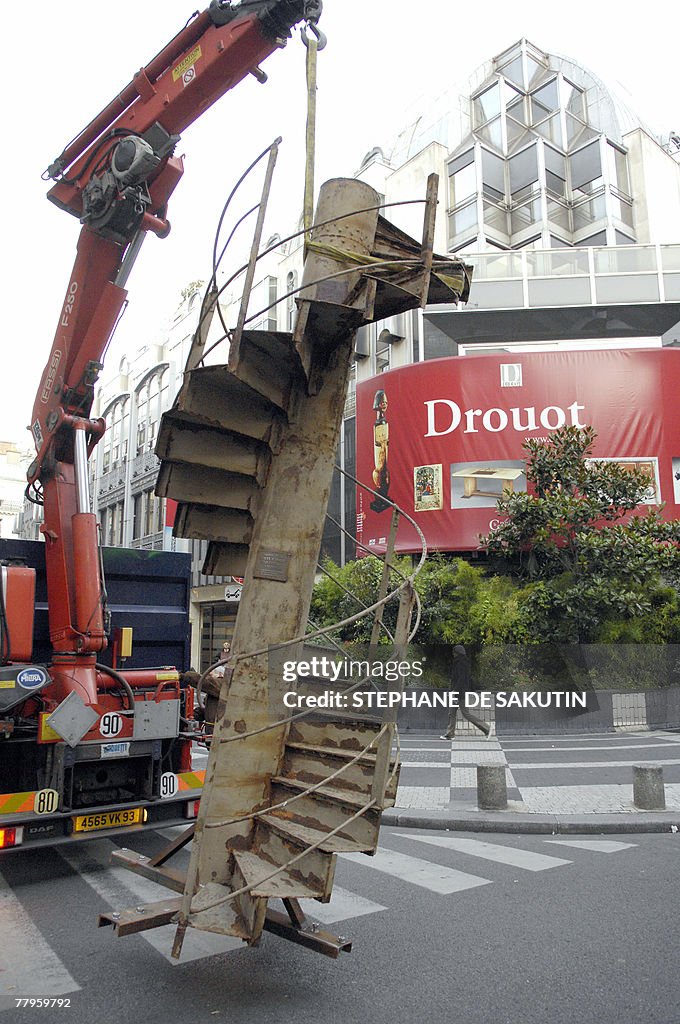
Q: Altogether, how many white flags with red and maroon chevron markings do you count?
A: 0